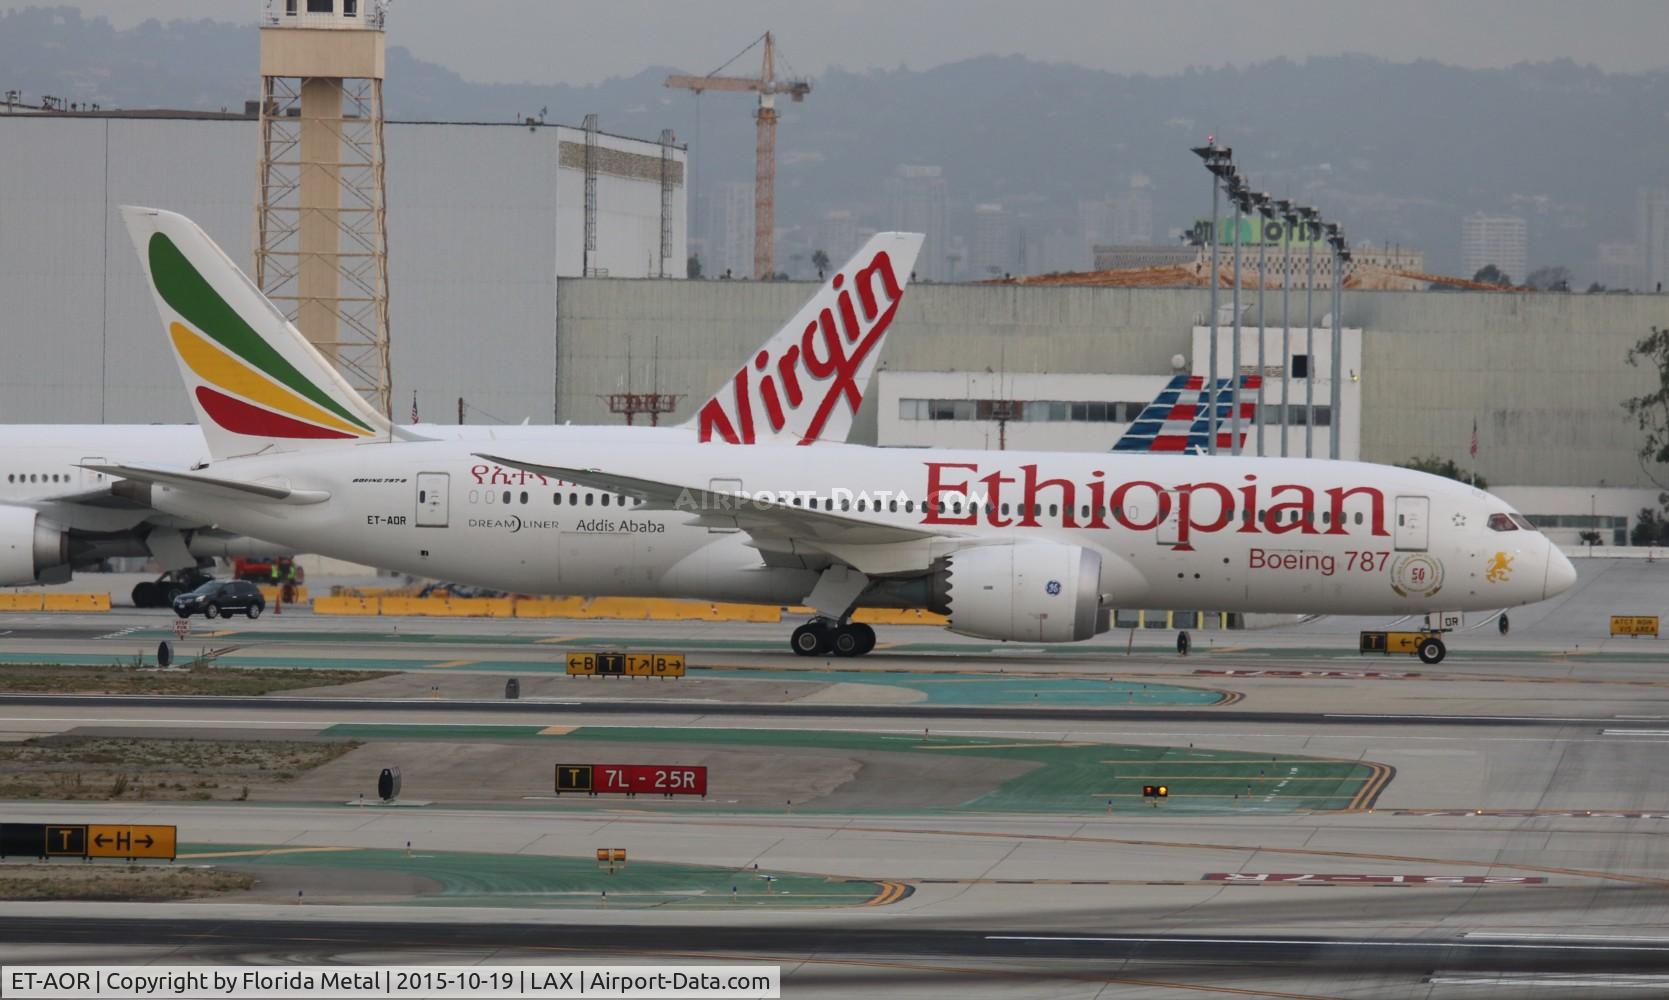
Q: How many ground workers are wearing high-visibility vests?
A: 2